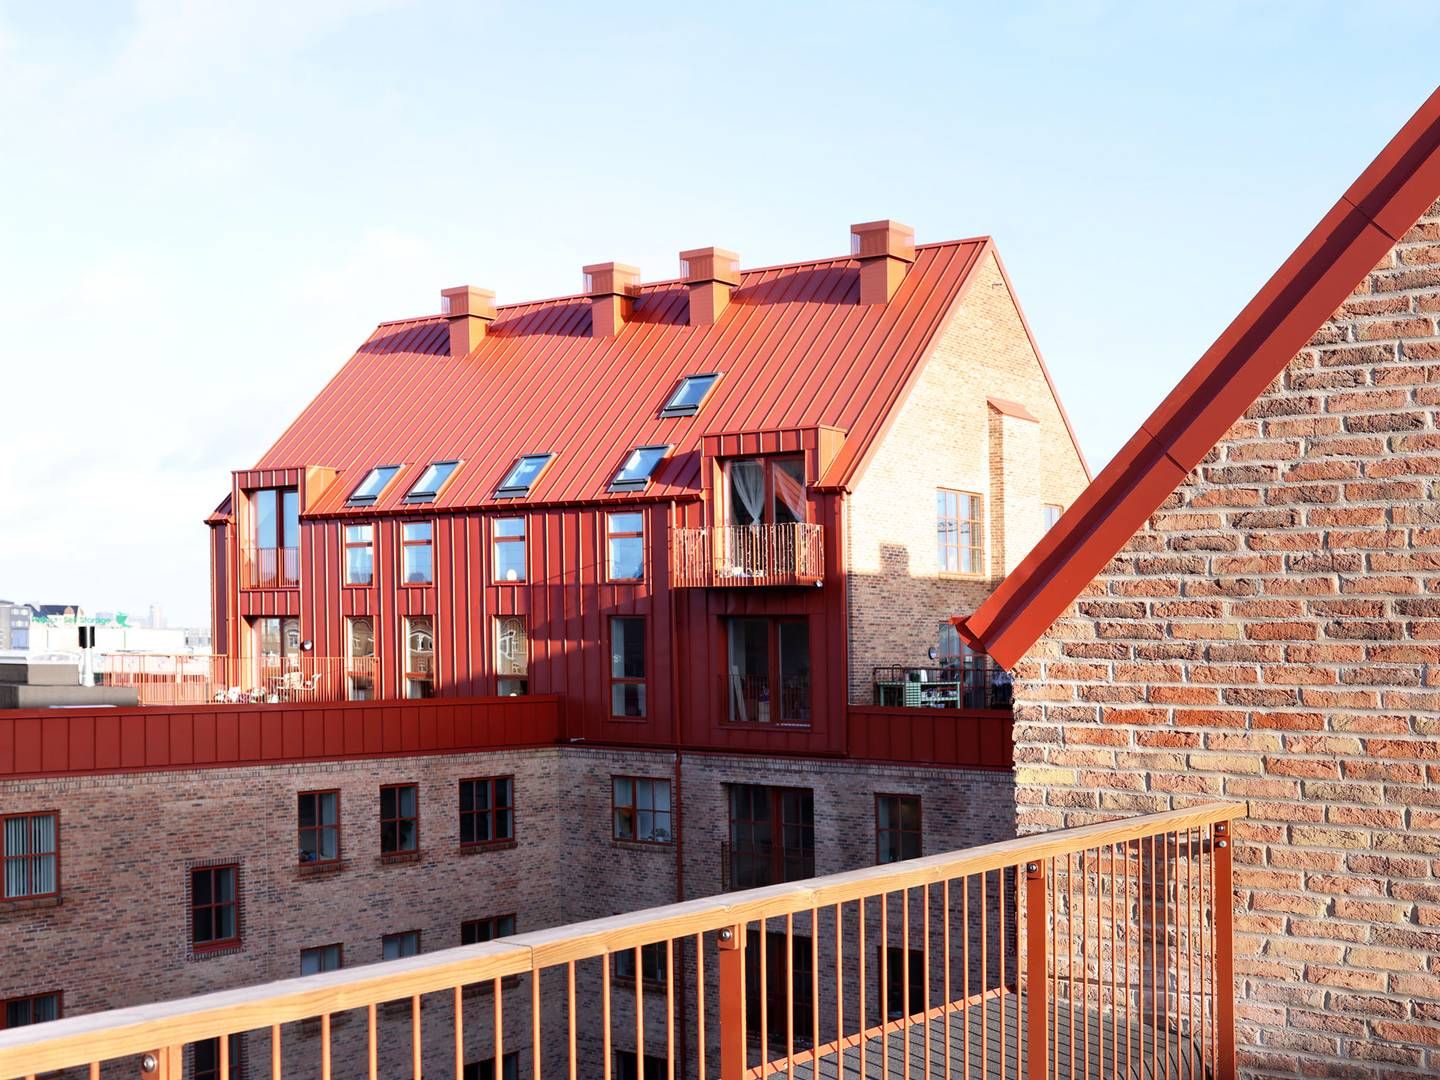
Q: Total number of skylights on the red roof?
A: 5